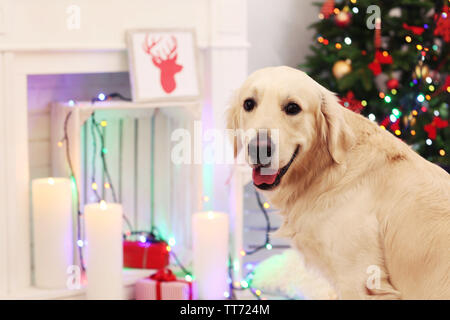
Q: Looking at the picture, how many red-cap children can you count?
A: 0